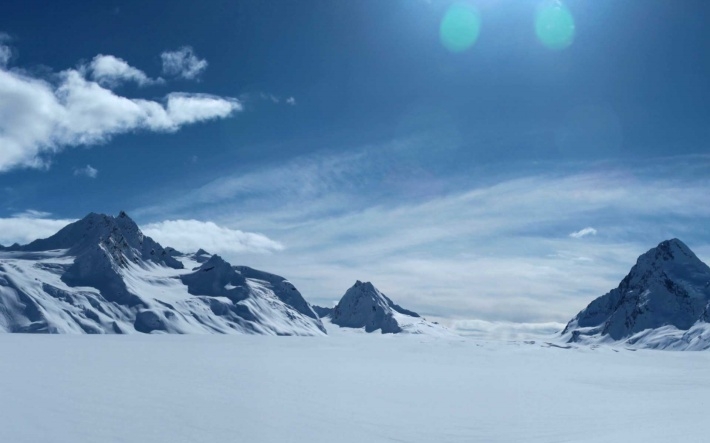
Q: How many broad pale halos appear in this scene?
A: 2